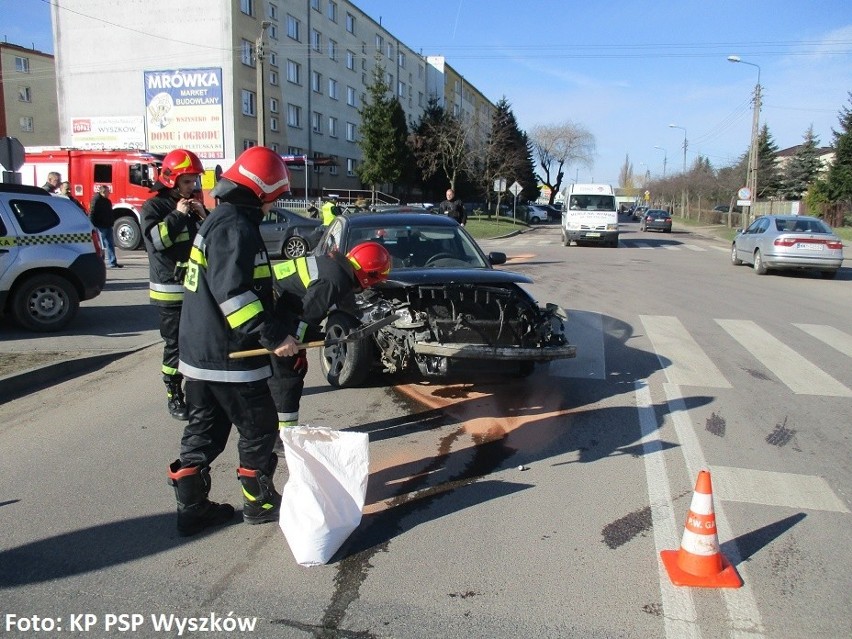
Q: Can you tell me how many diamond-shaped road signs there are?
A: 1